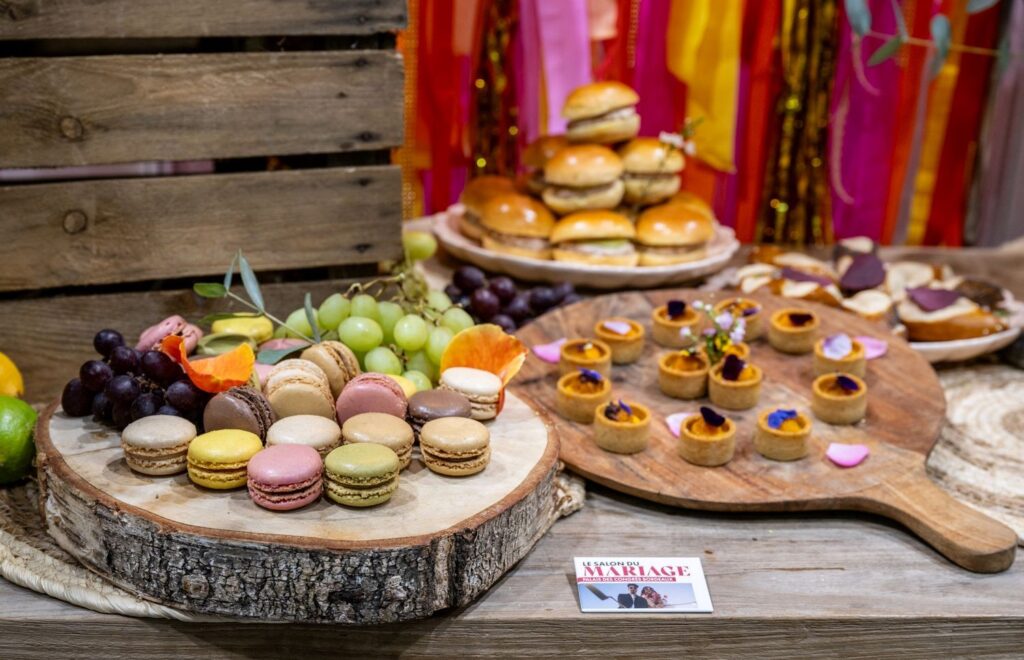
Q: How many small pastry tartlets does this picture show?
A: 14